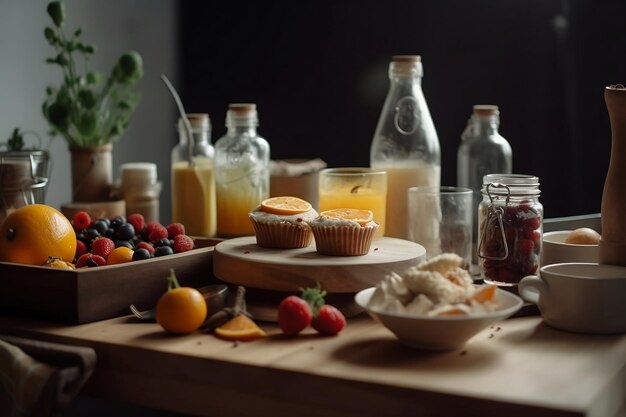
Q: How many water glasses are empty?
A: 1